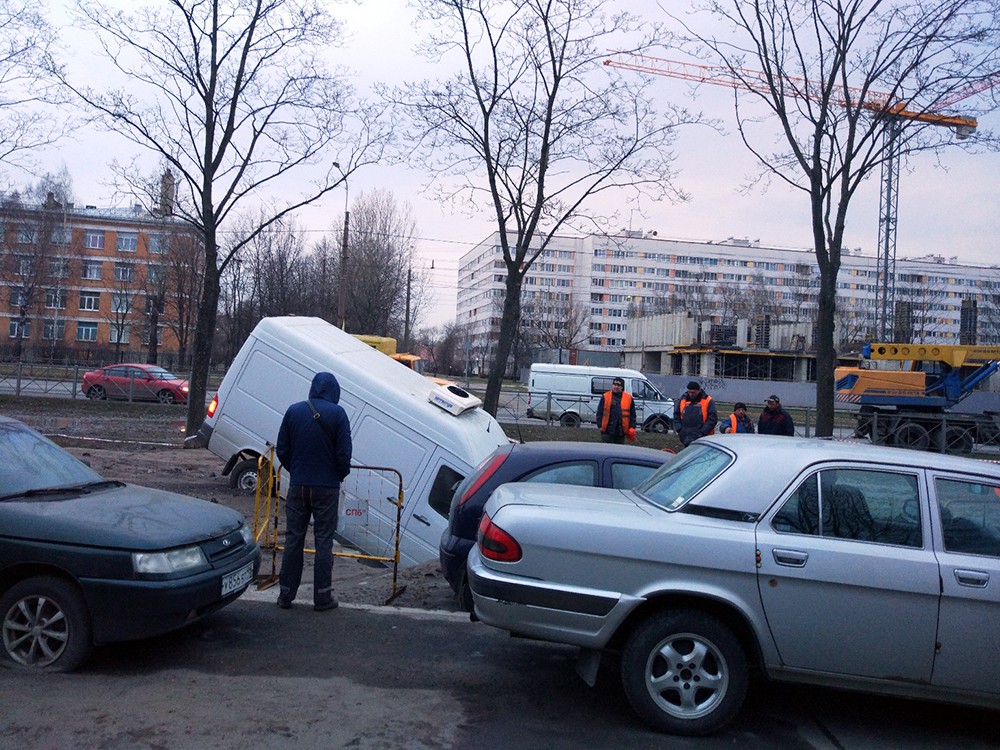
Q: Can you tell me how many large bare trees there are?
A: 3